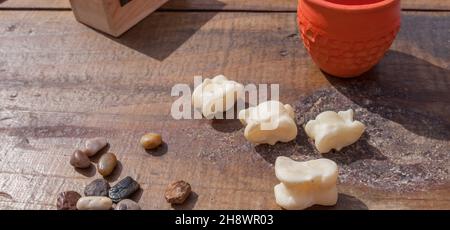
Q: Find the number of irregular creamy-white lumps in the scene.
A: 4